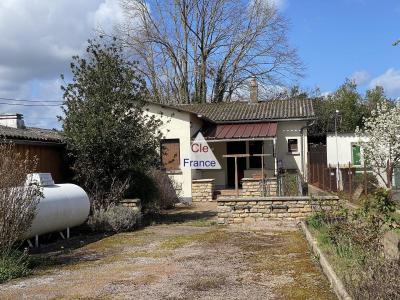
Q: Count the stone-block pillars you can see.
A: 2